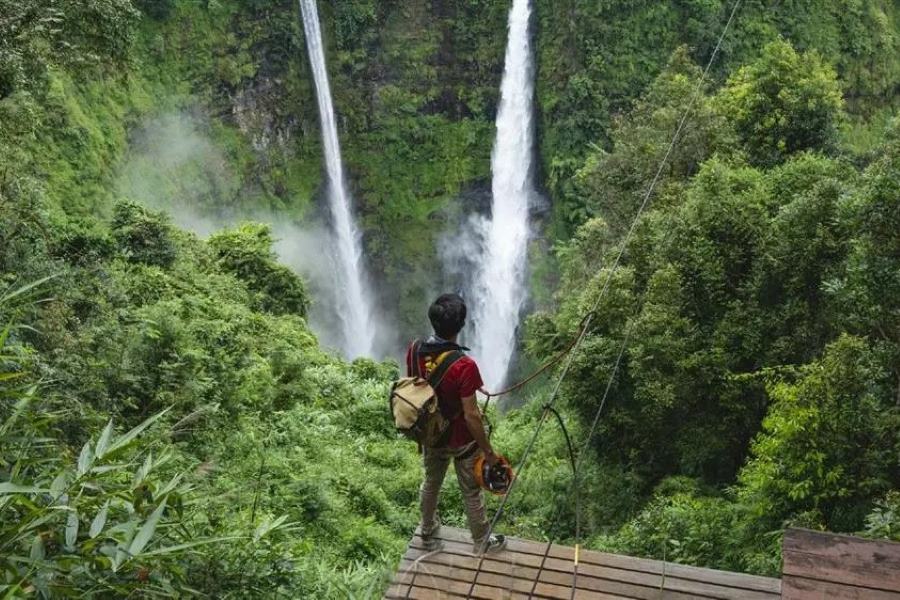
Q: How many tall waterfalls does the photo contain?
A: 2